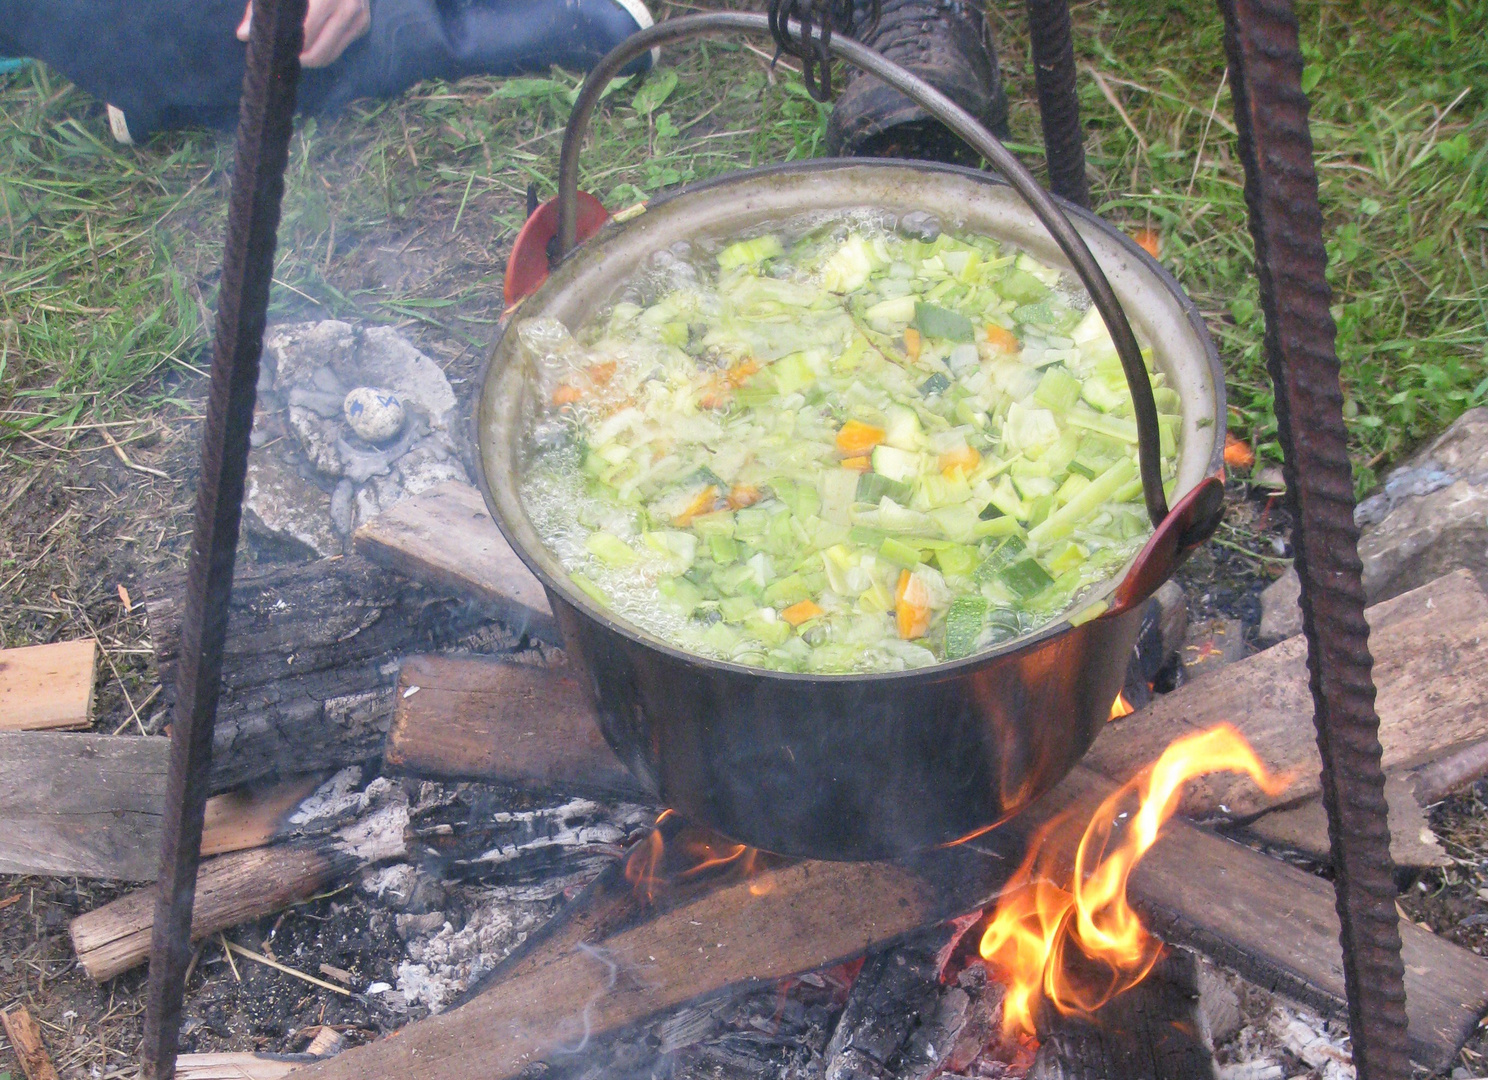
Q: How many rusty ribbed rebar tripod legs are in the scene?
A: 3